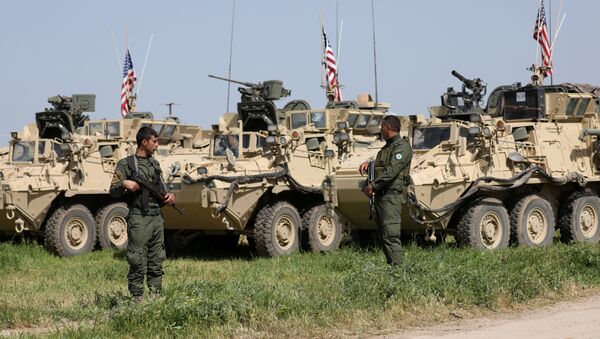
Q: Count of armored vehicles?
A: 3